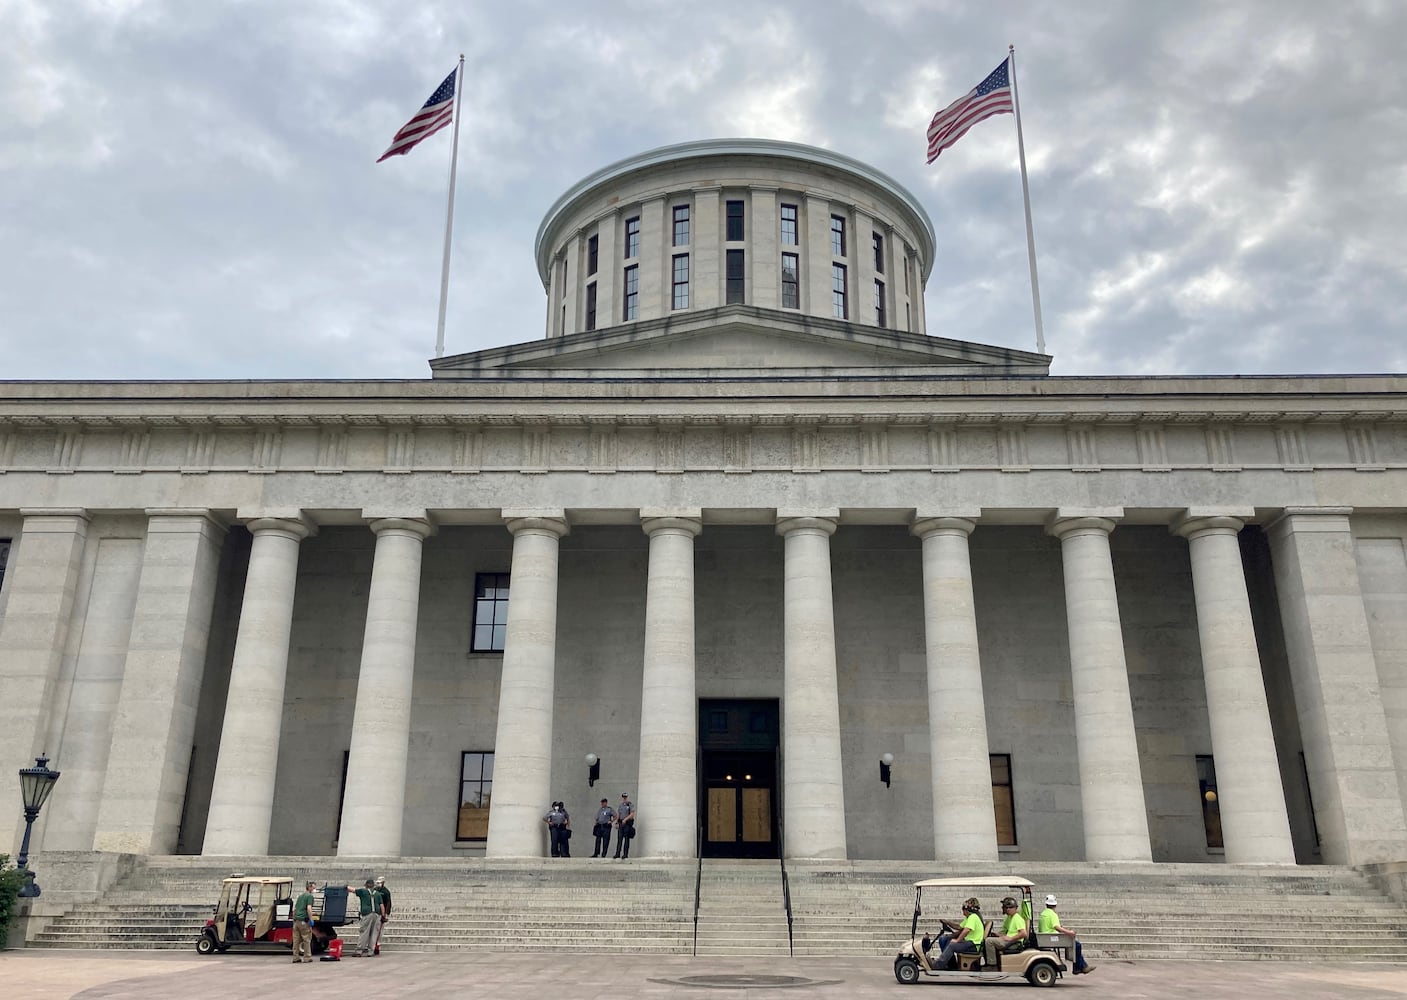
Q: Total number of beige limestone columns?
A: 8